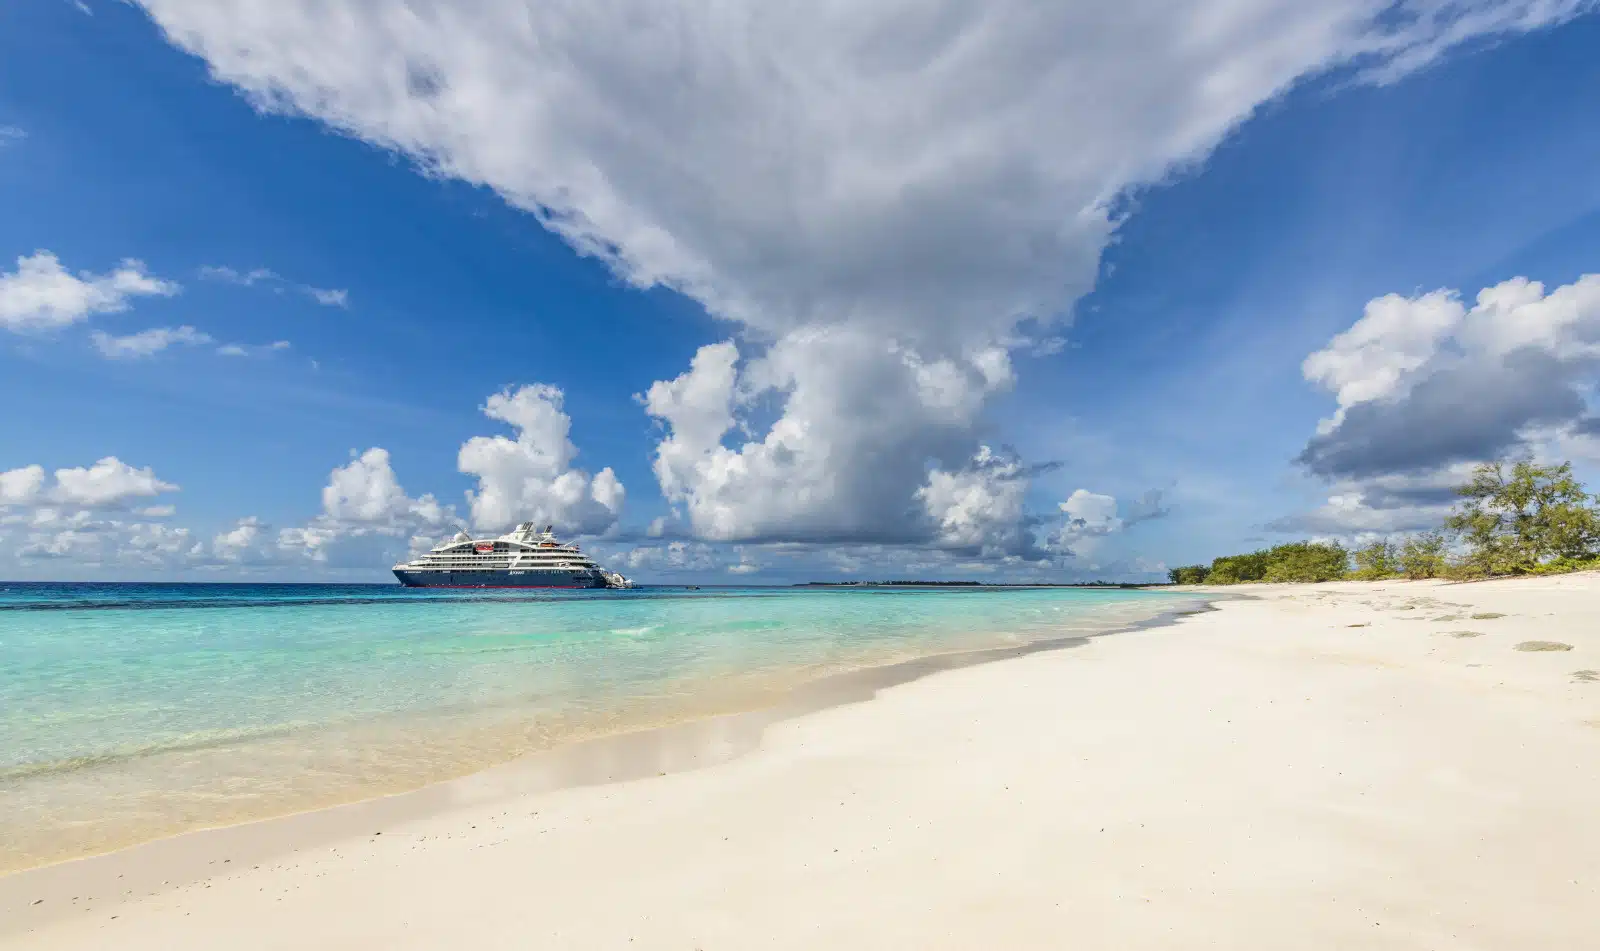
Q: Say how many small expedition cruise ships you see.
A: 1